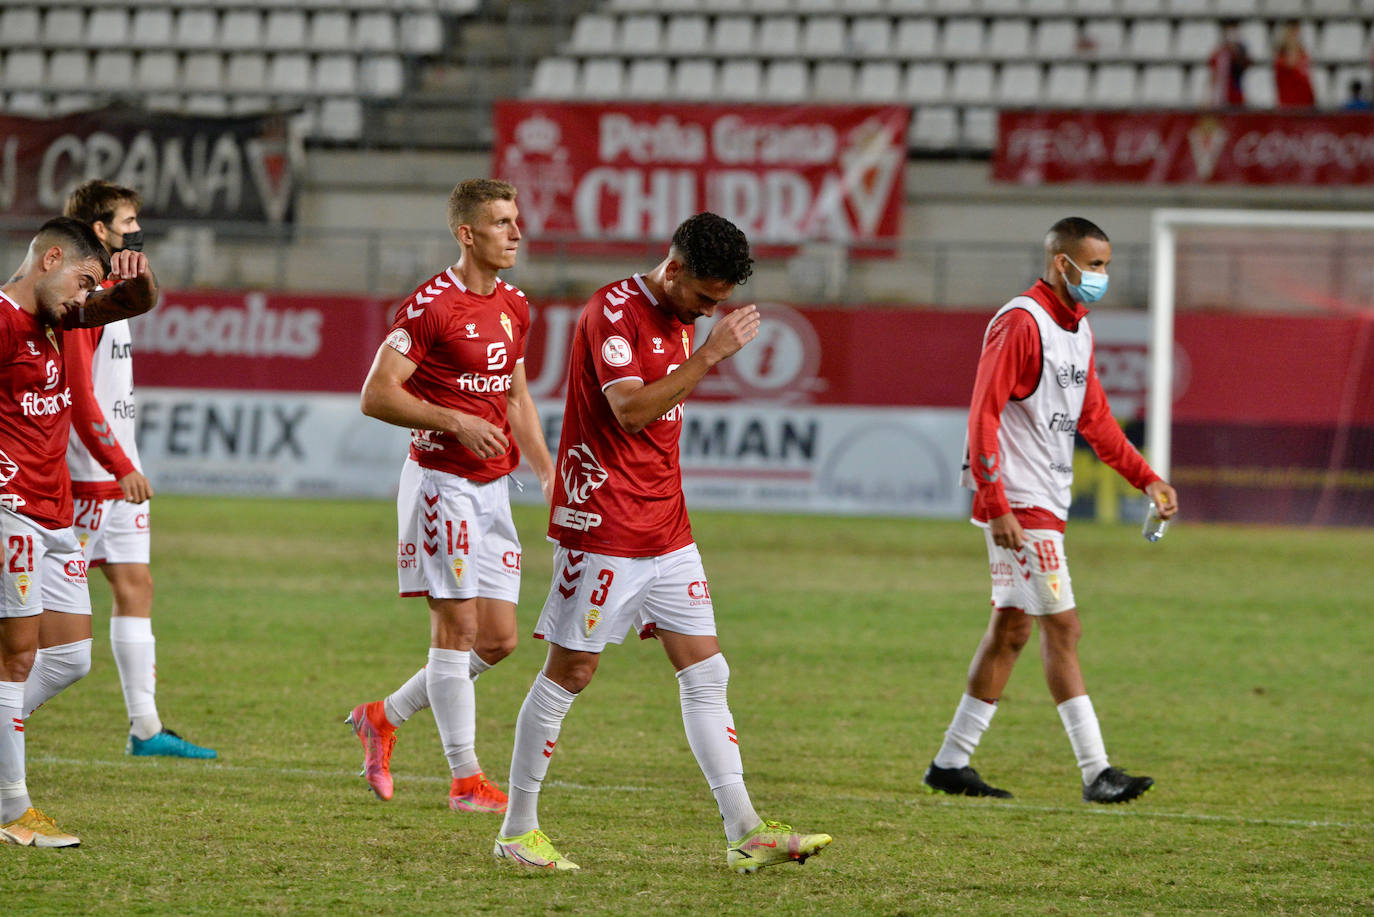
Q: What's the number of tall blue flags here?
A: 0